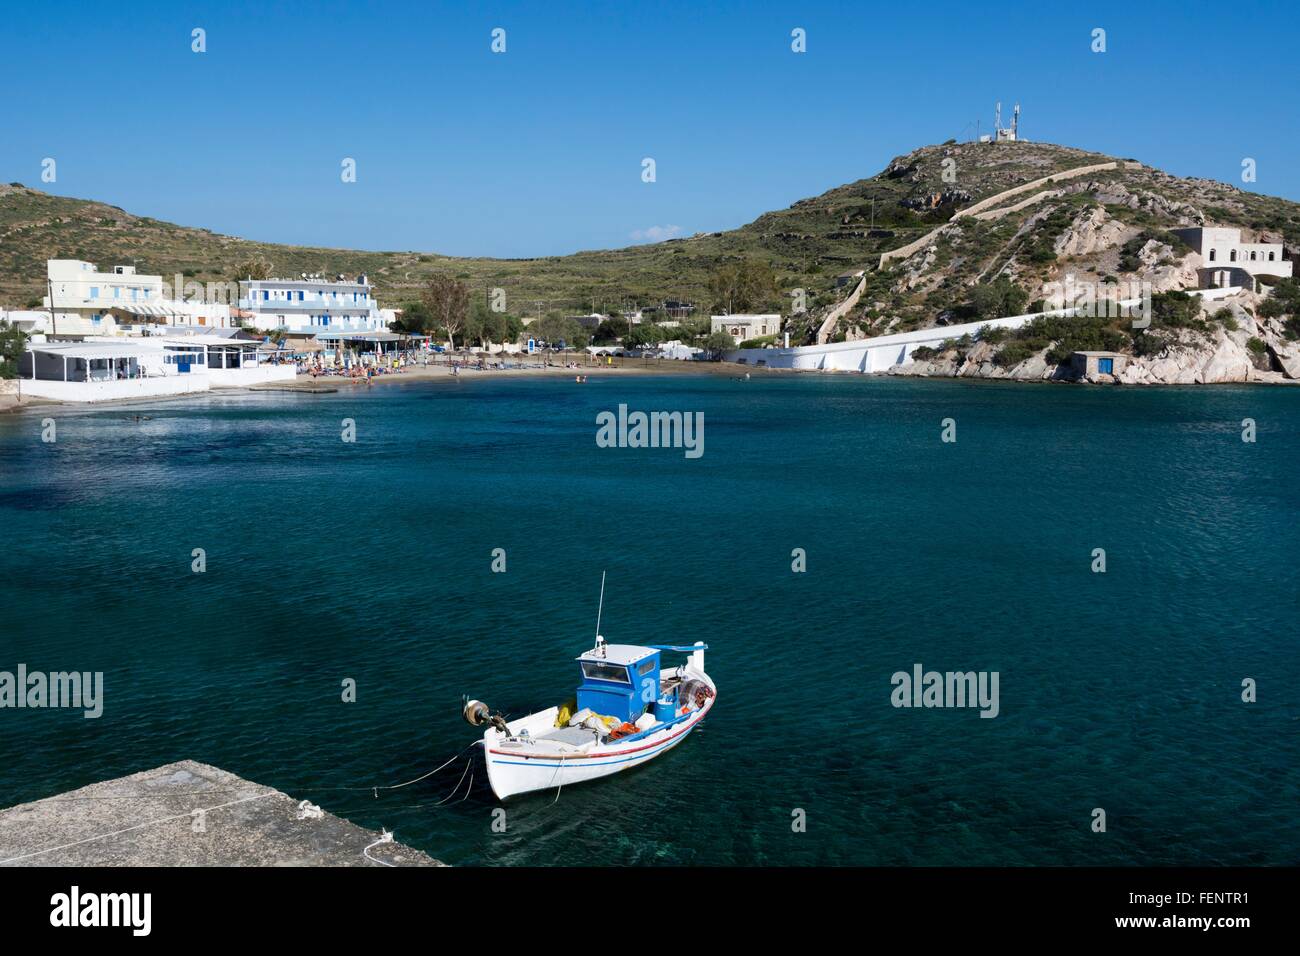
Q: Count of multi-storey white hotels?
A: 2